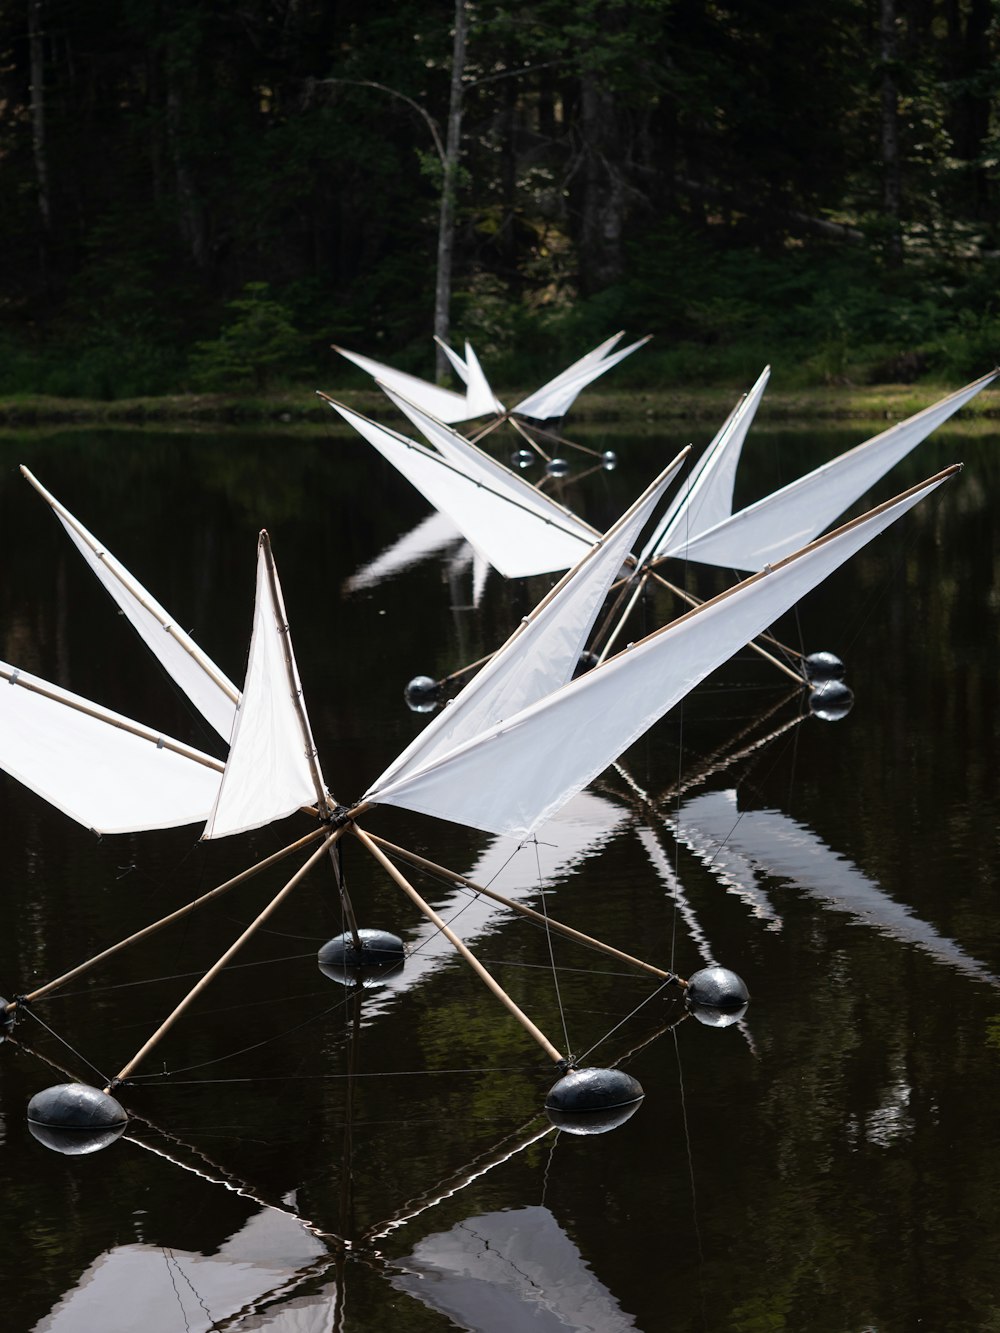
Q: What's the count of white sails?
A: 15